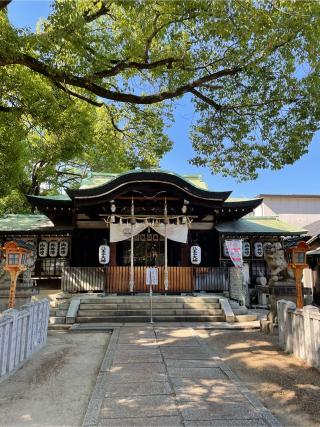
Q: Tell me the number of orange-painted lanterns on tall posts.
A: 2